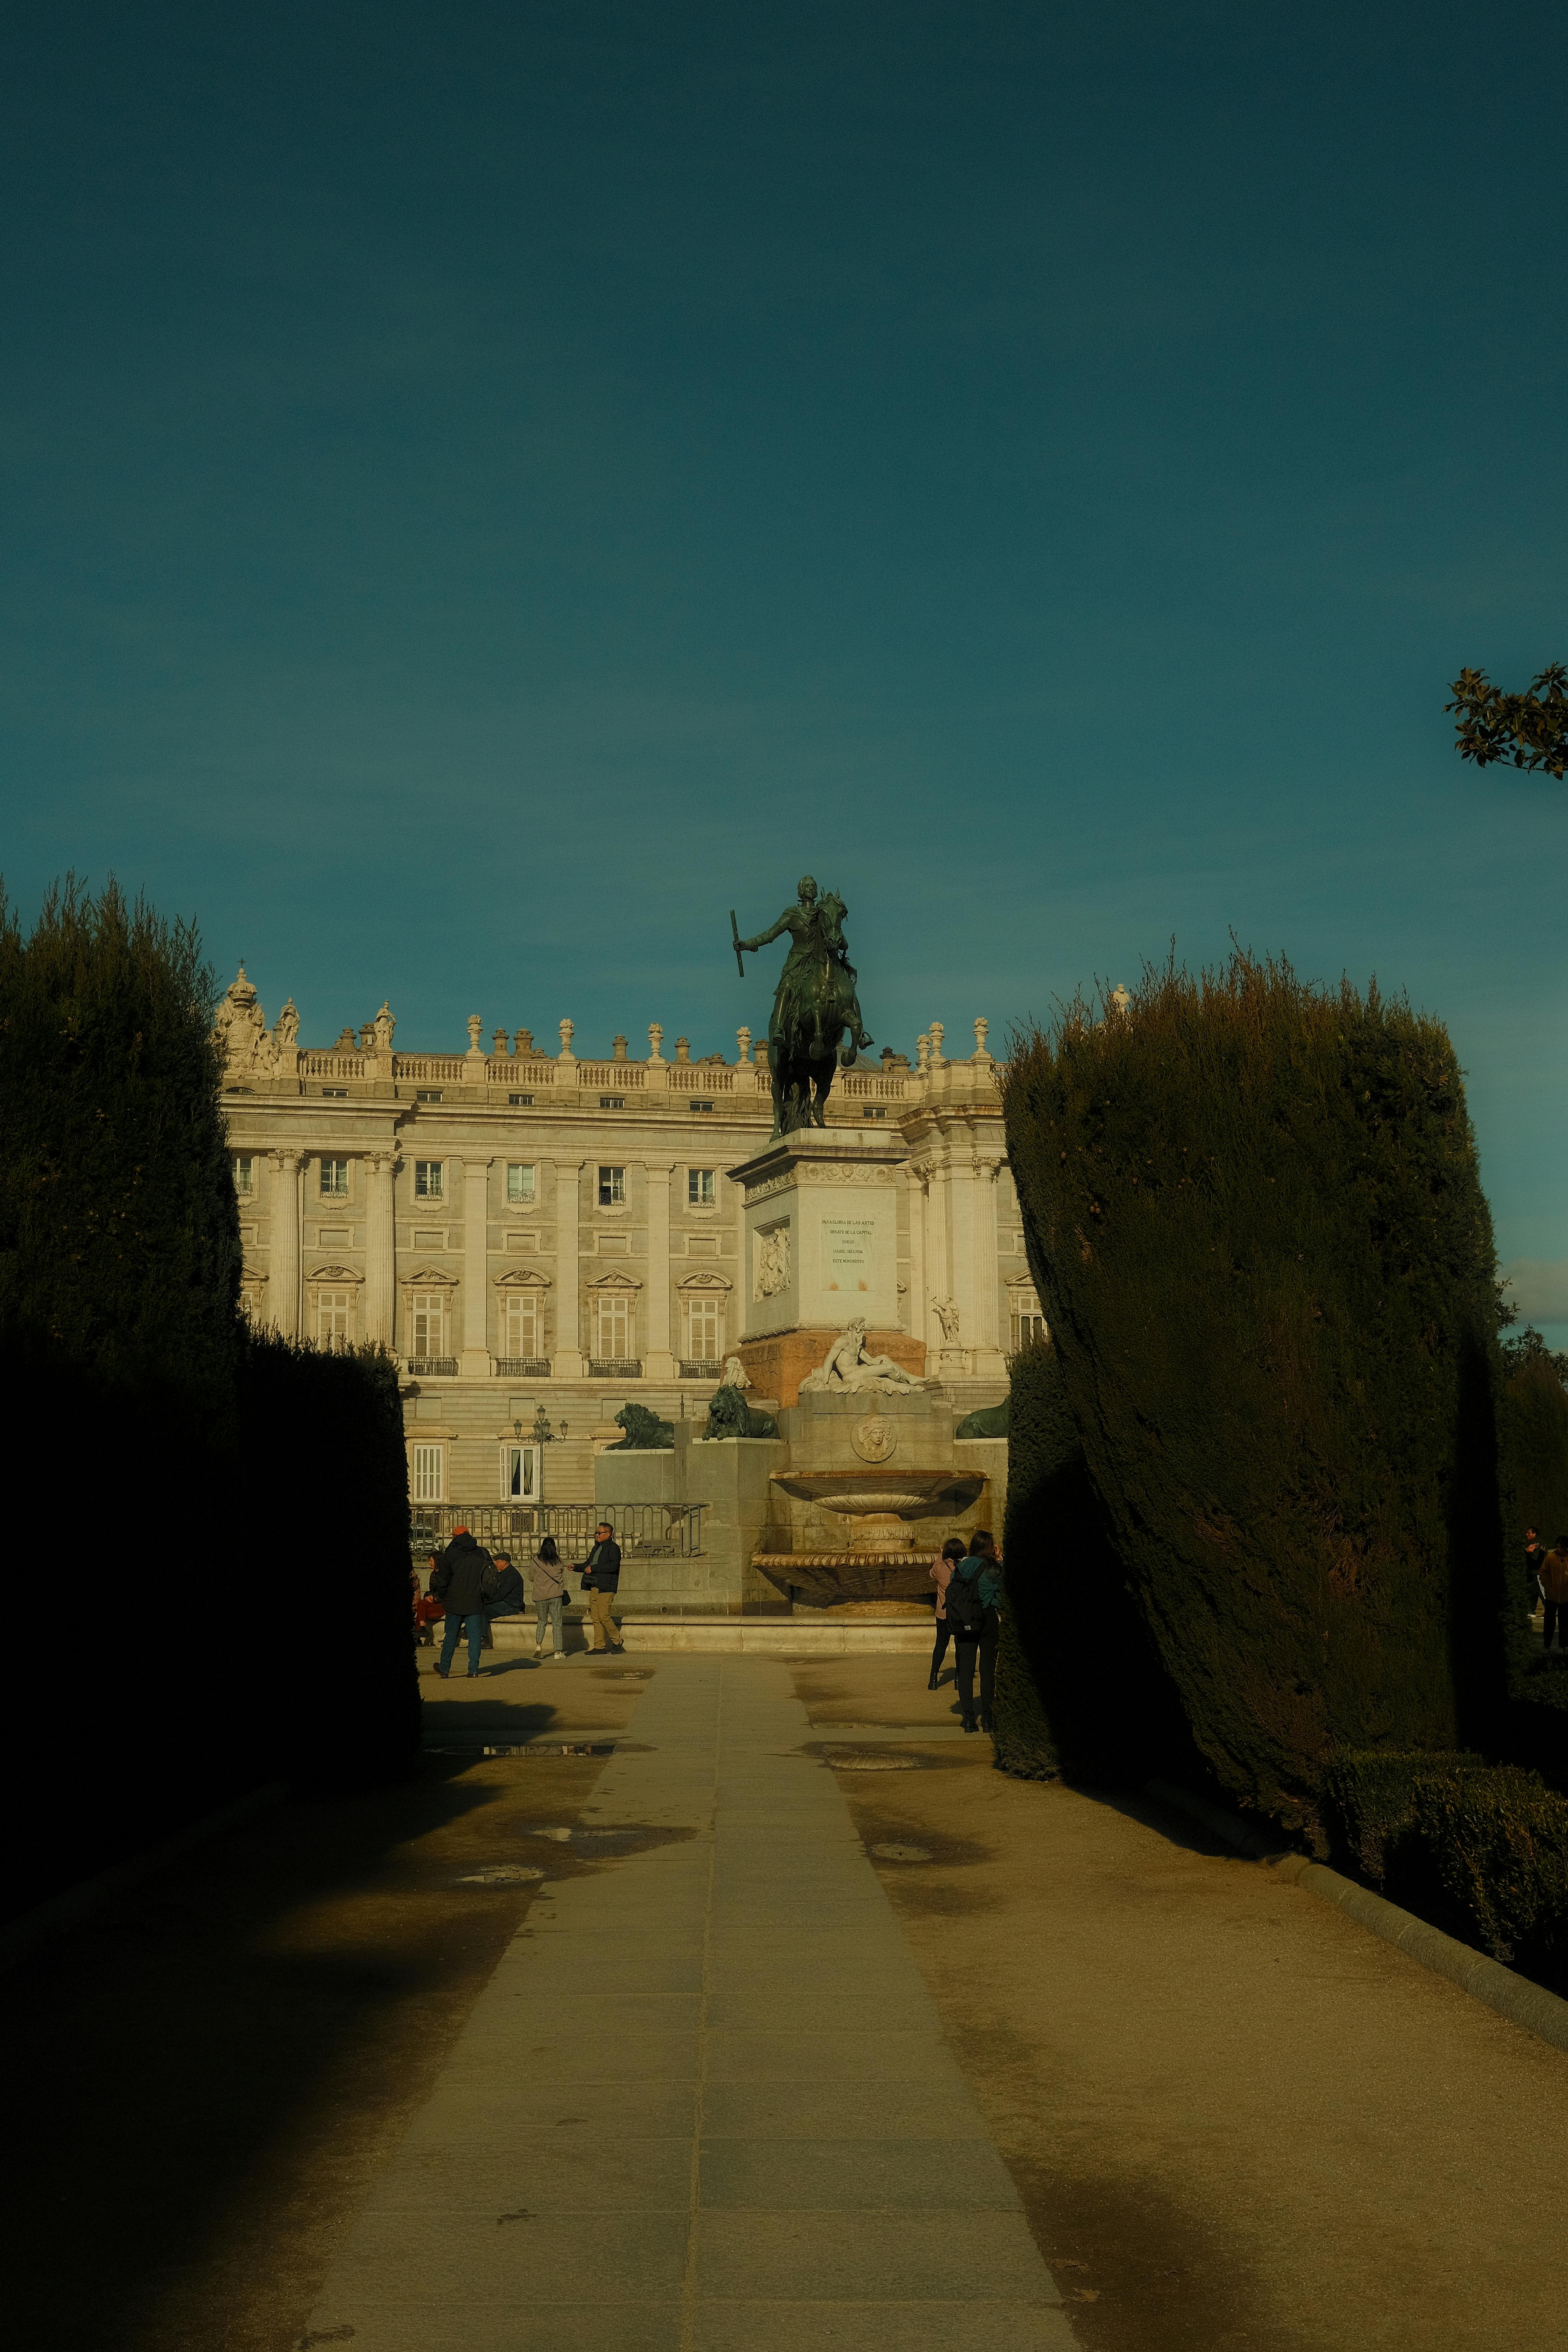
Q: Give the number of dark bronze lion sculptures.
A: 3